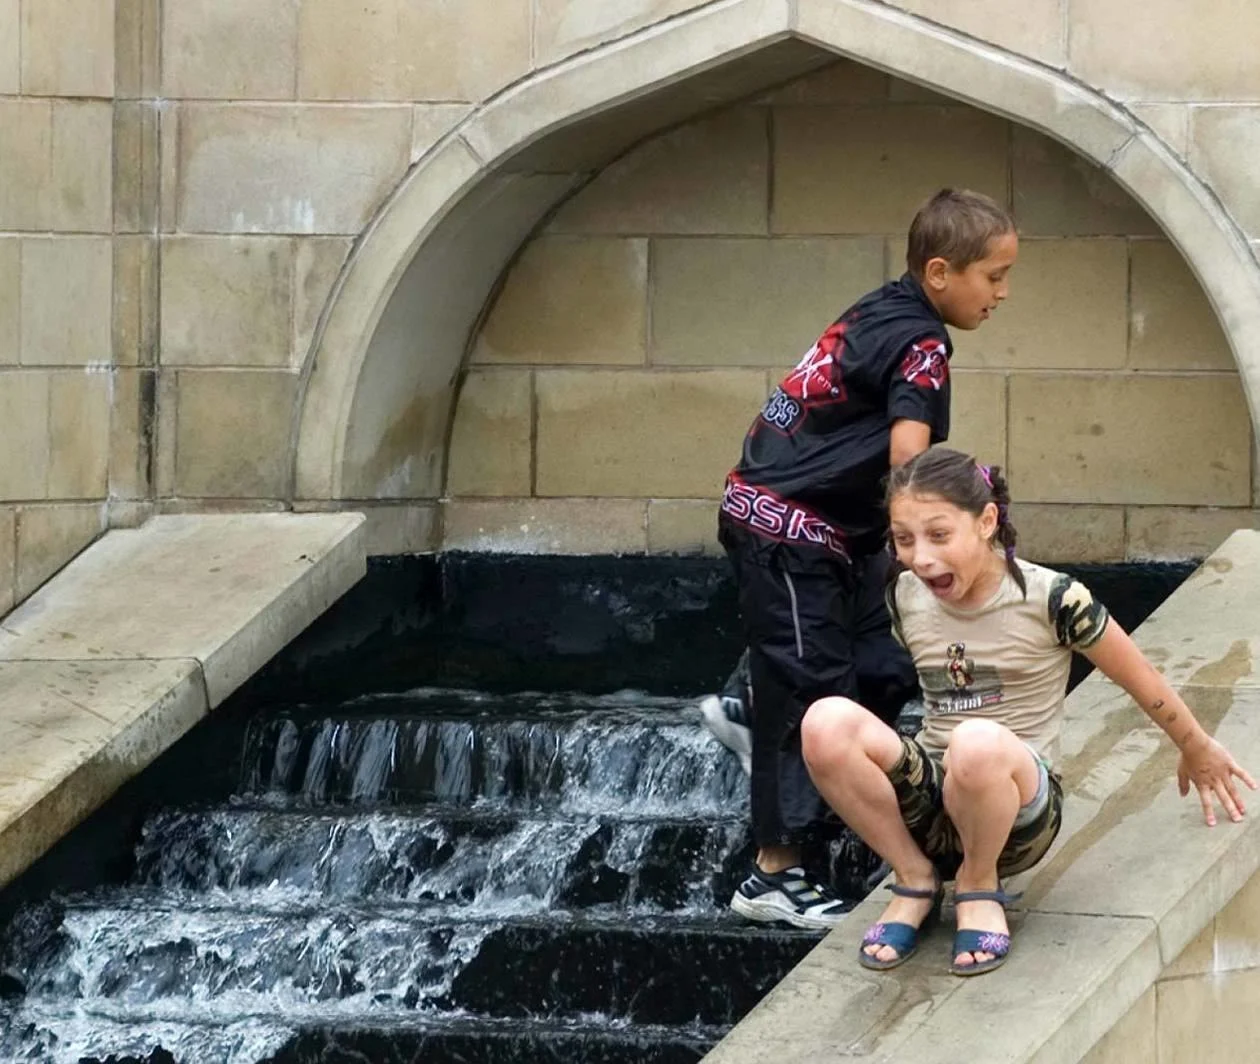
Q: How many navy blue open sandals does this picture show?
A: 2